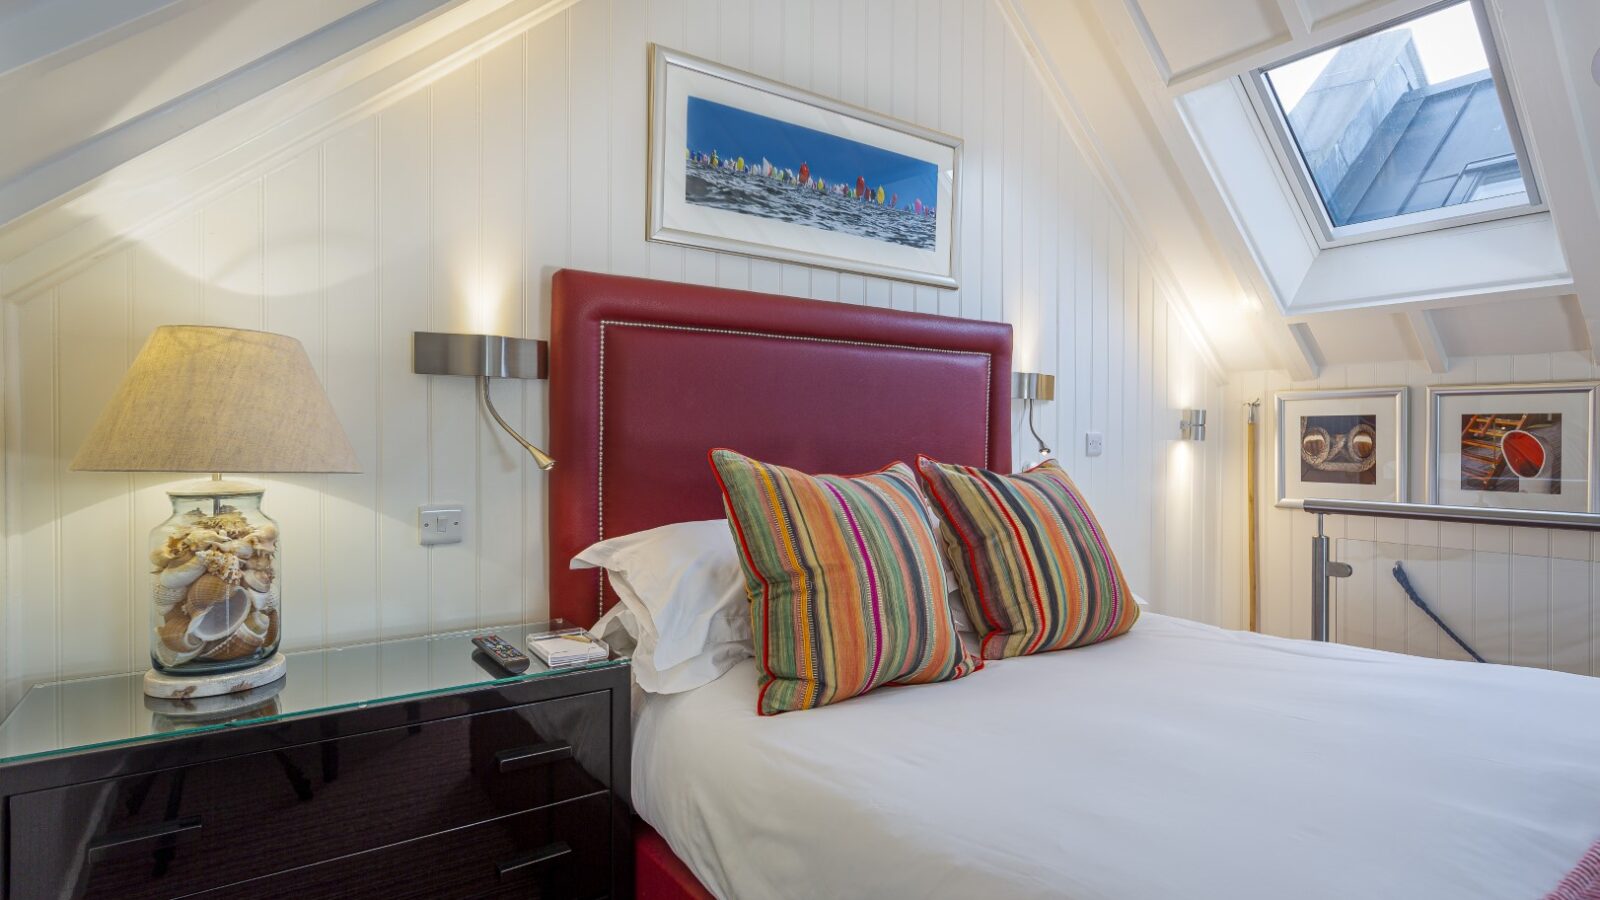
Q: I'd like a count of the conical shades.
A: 1